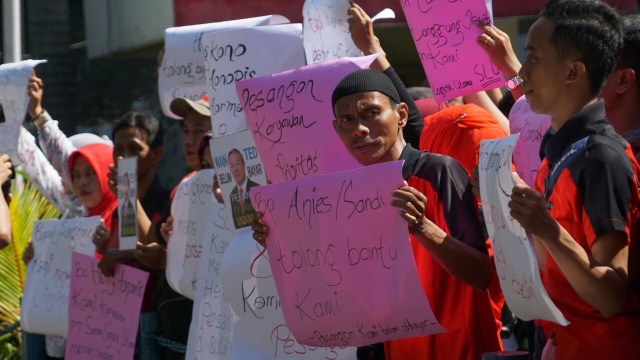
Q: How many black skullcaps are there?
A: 1